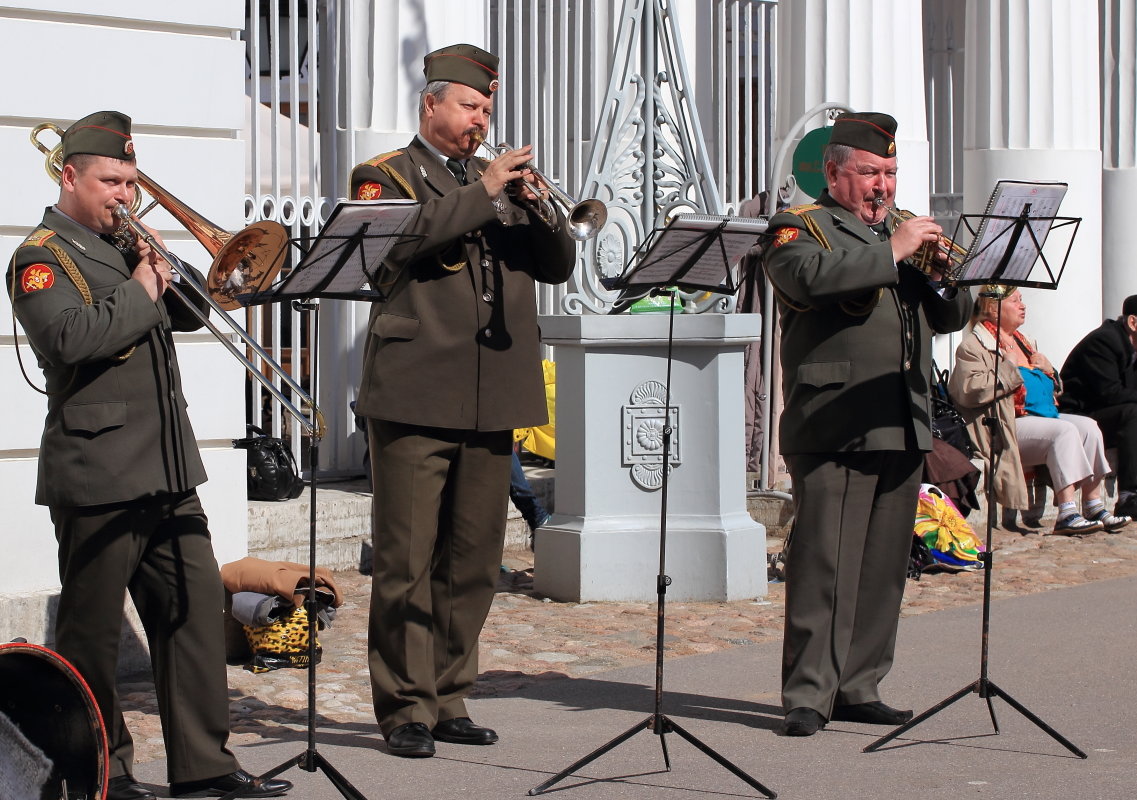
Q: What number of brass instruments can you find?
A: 3